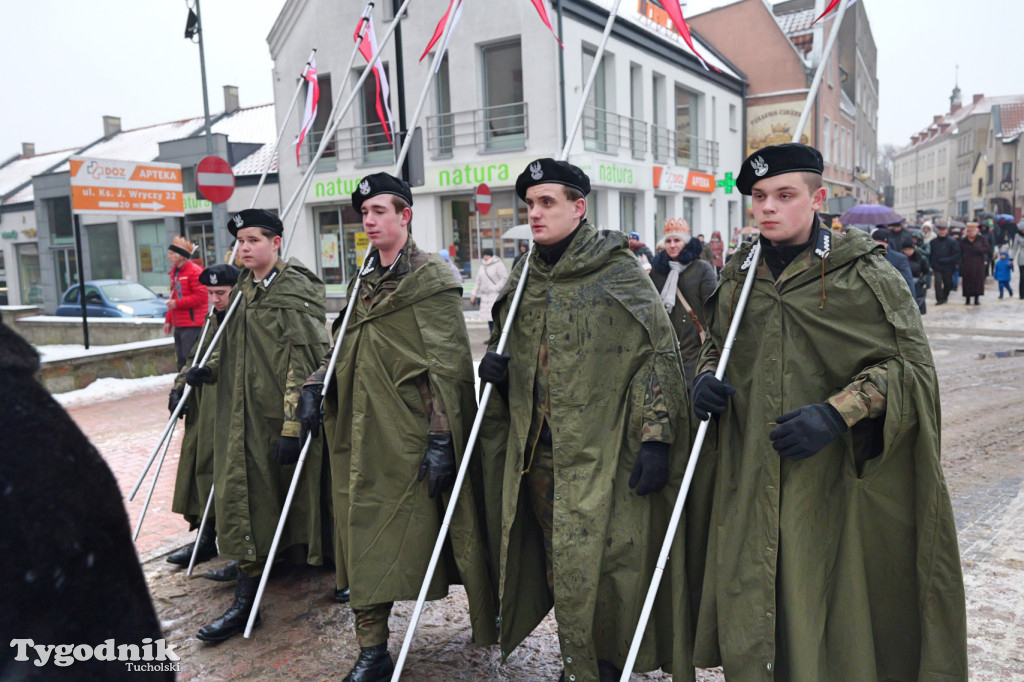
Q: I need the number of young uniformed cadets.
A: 5